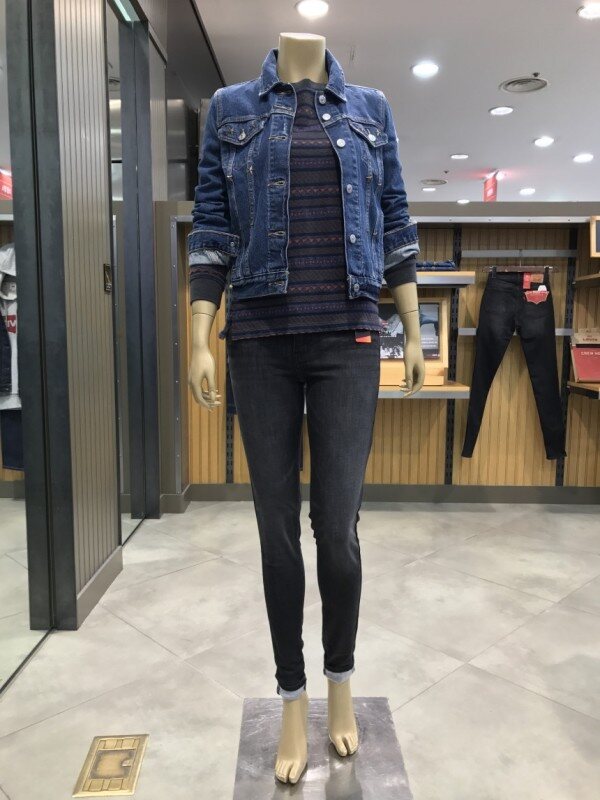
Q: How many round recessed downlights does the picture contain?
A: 10